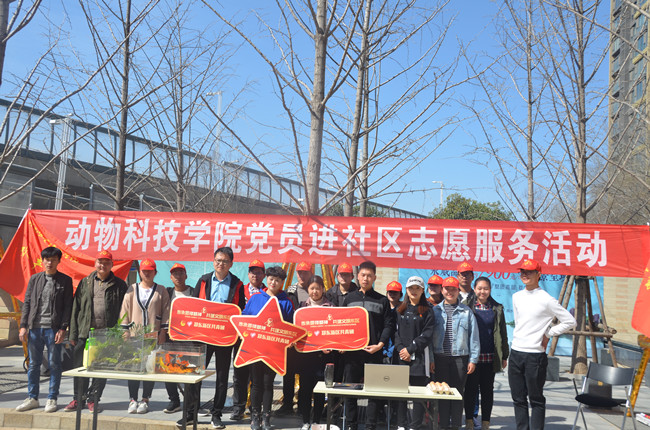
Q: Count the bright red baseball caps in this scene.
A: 11